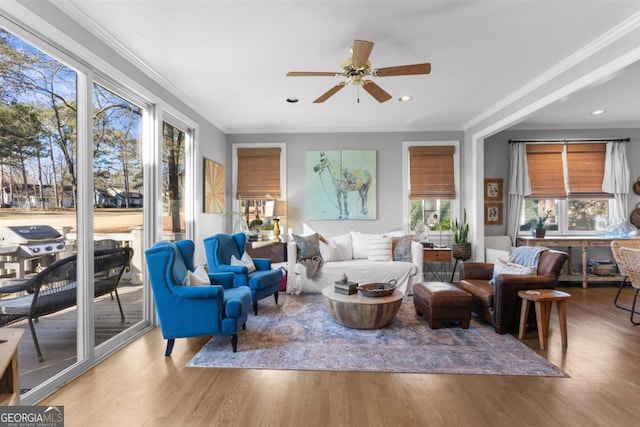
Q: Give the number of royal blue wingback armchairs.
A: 2